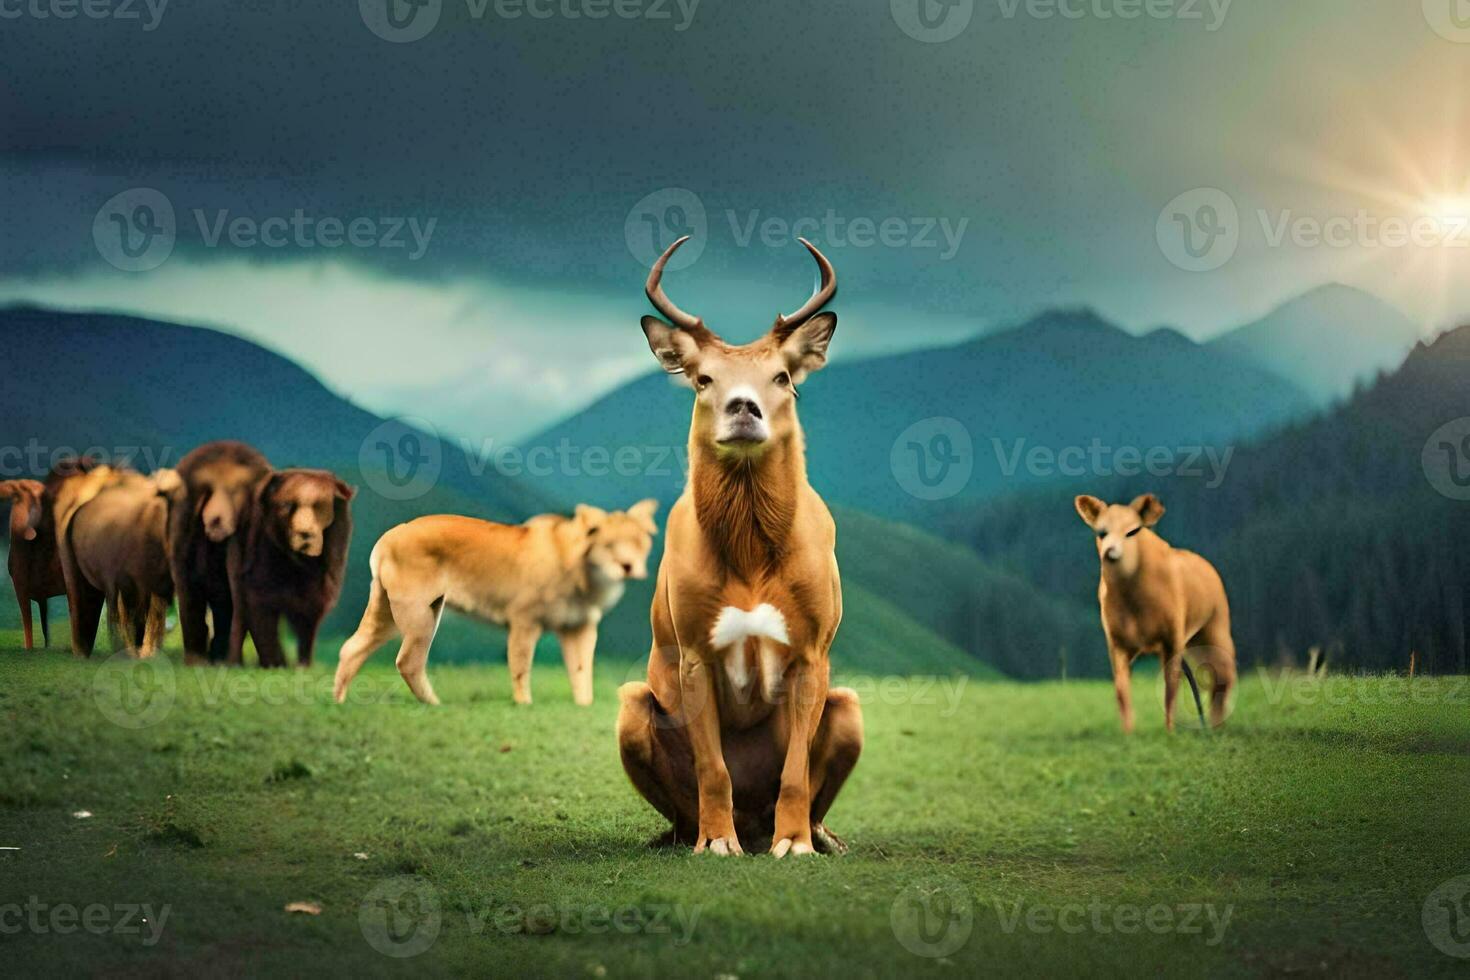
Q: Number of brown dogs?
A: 1